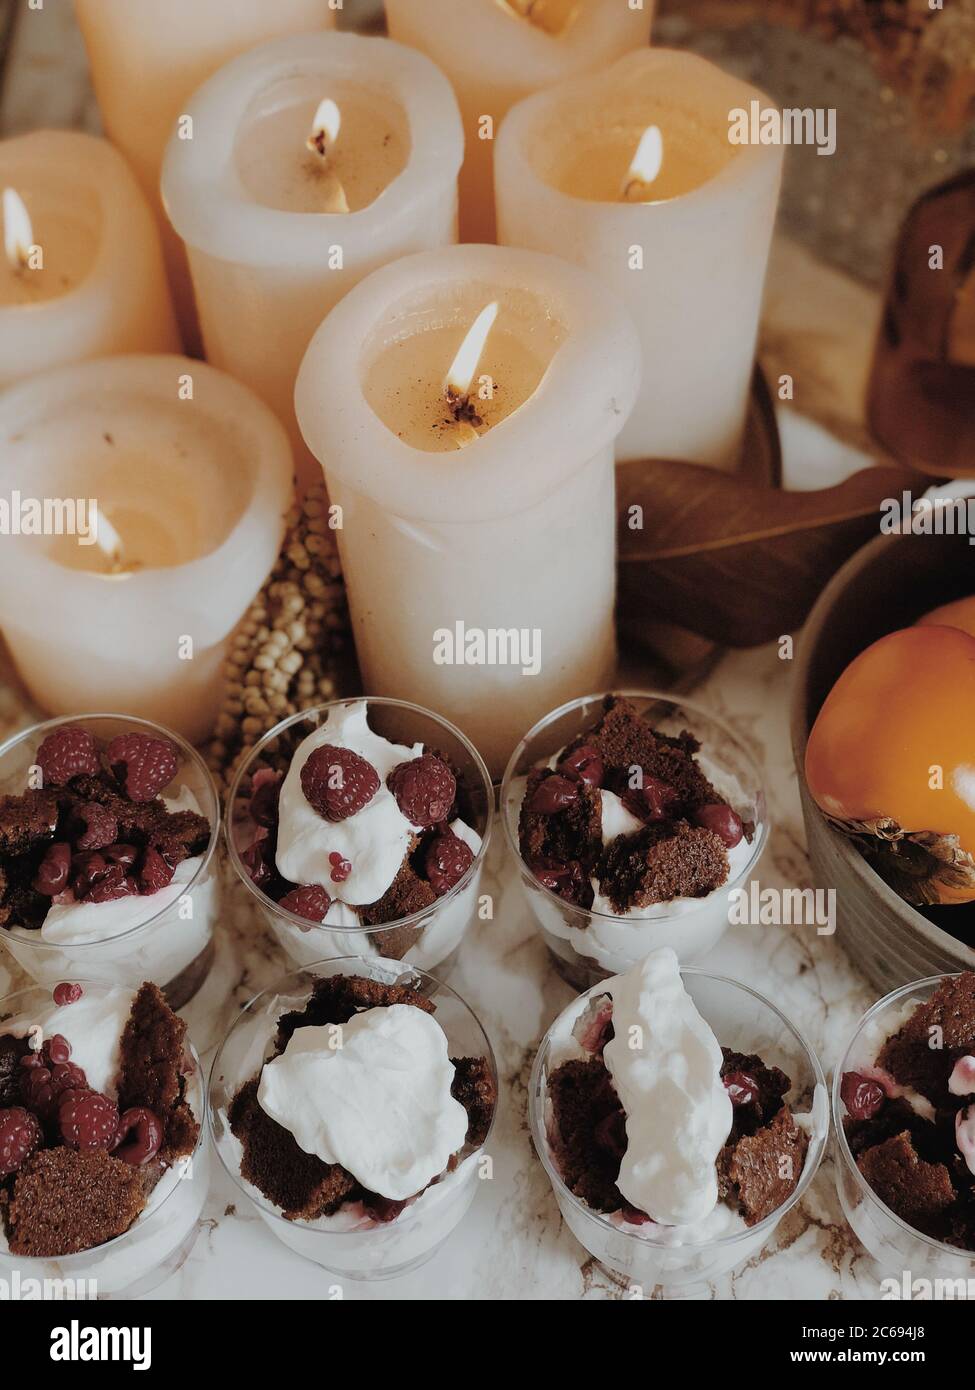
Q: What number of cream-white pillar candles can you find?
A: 7